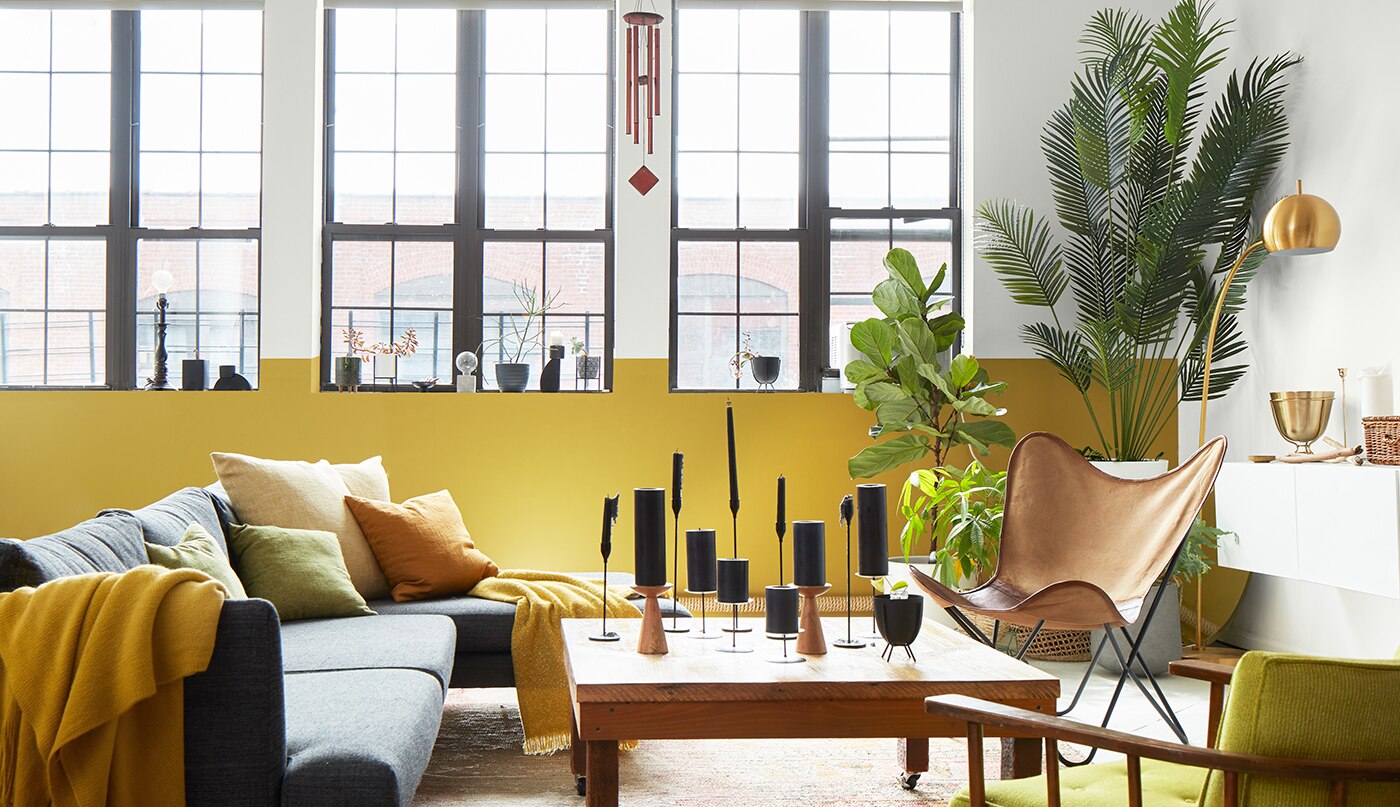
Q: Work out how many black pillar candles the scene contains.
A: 6